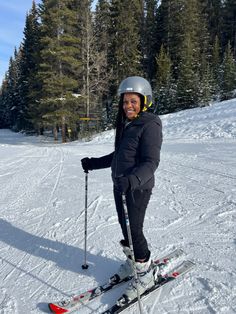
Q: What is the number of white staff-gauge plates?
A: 0